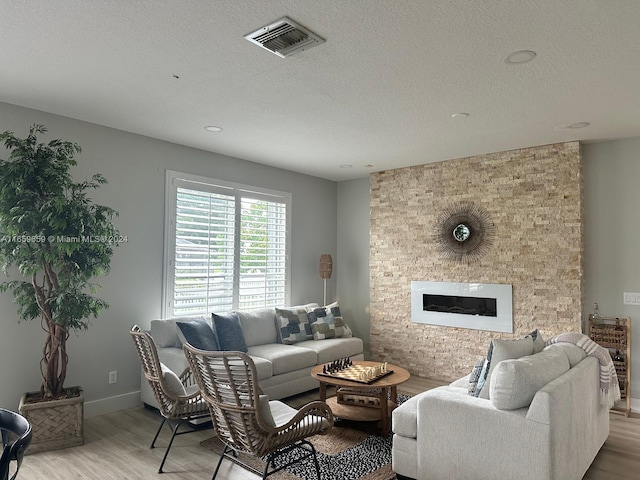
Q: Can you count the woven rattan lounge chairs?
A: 2